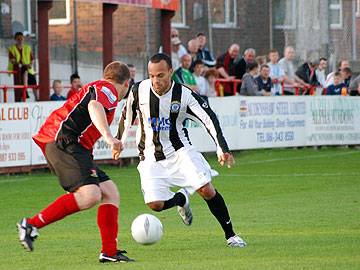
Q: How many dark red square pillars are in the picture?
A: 3